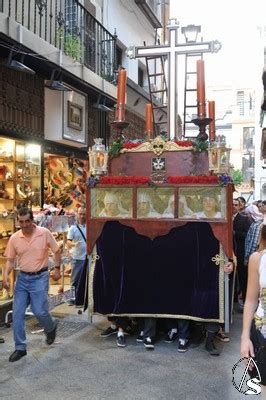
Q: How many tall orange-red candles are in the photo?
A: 4